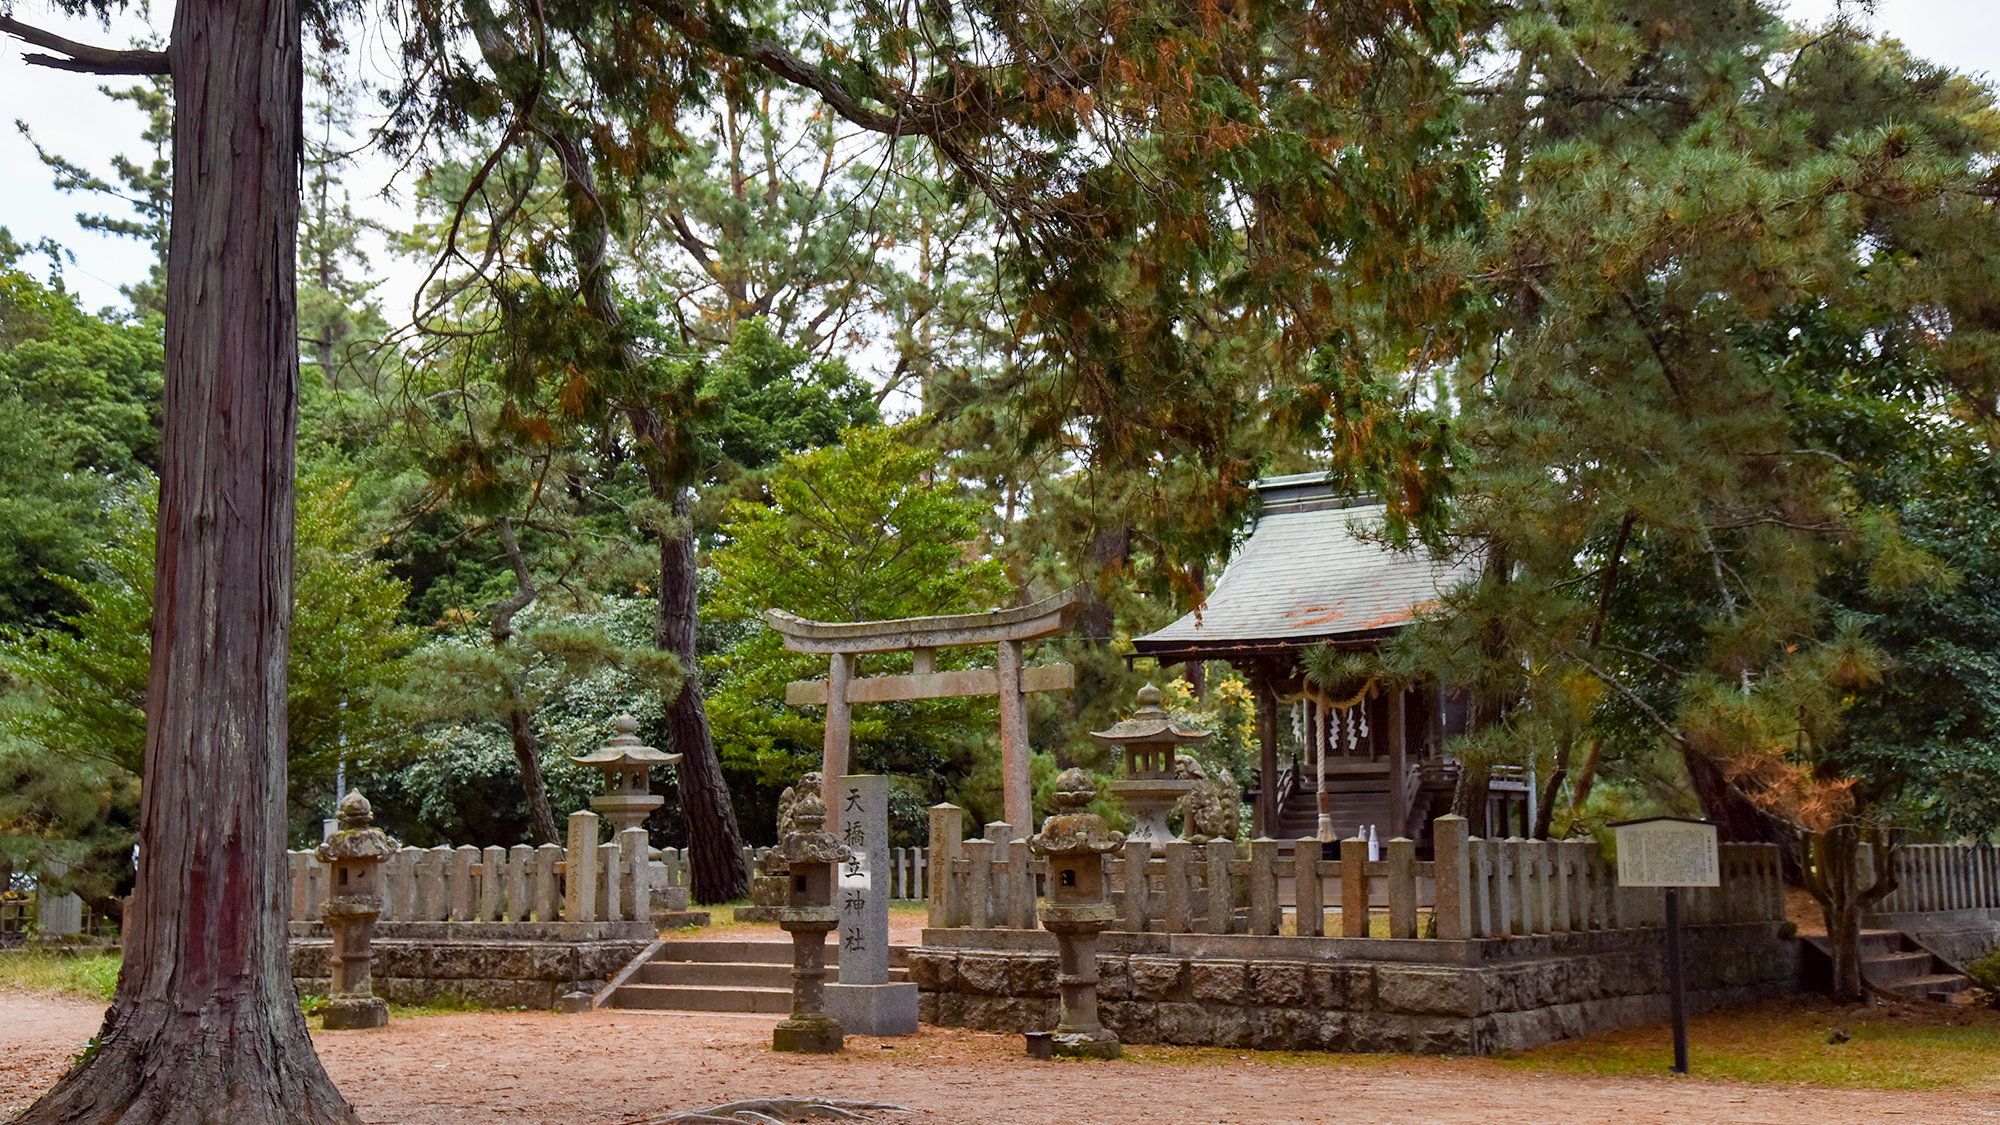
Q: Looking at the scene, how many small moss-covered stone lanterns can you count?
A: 3